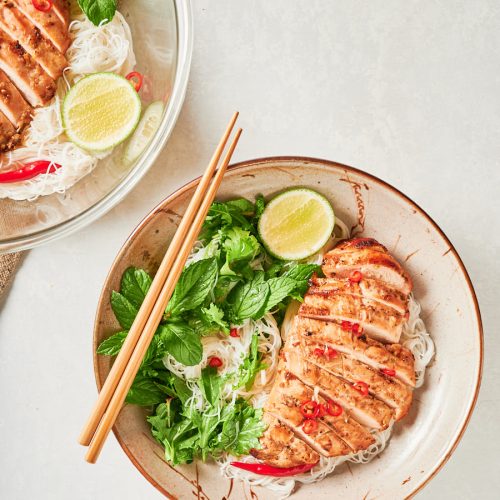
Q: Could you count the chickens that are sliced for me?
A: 2